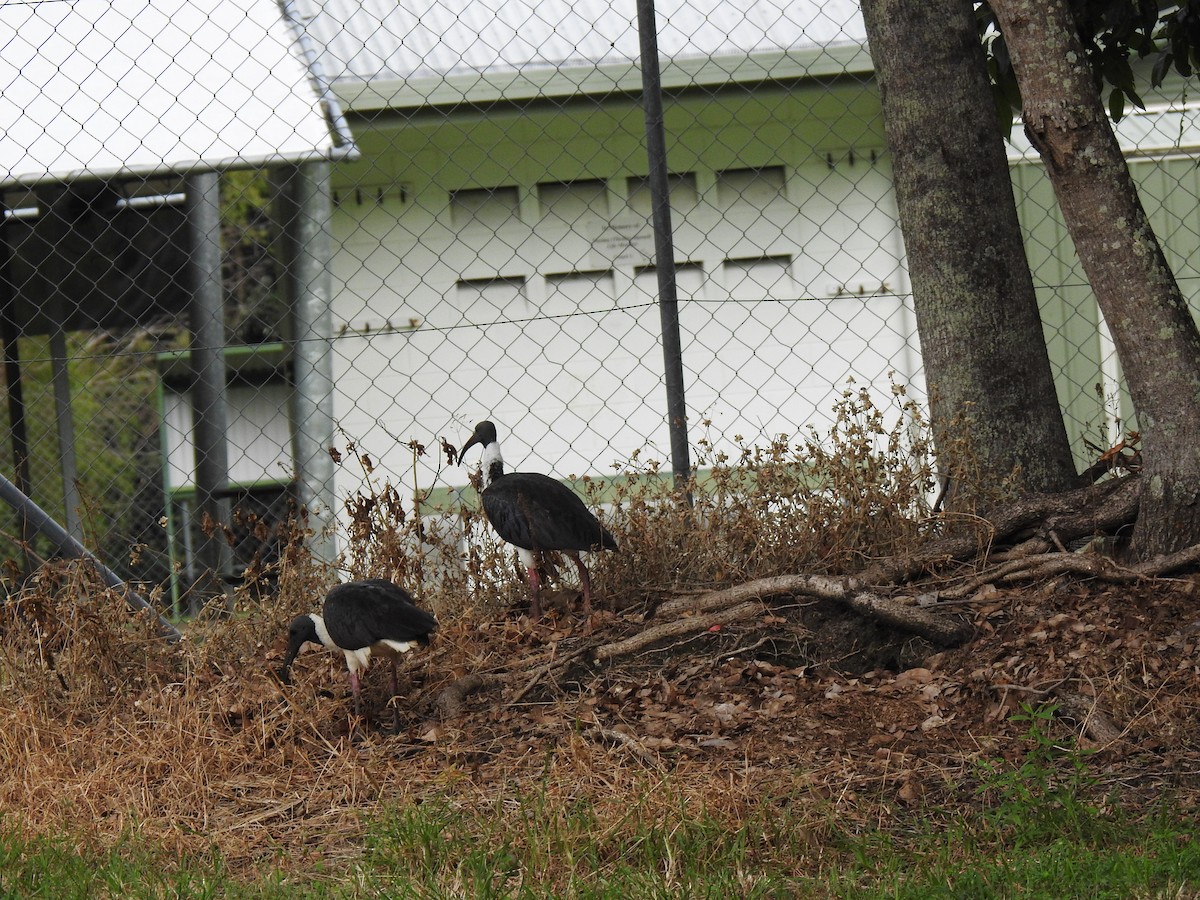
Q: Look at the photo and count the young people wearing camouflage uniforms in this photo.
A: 0